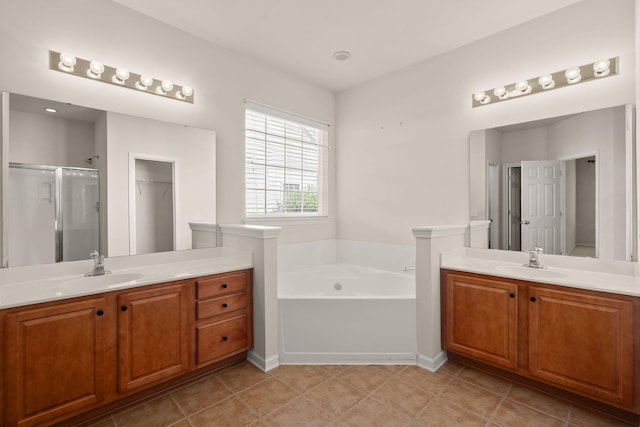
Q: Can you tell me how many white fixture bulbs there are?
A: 12